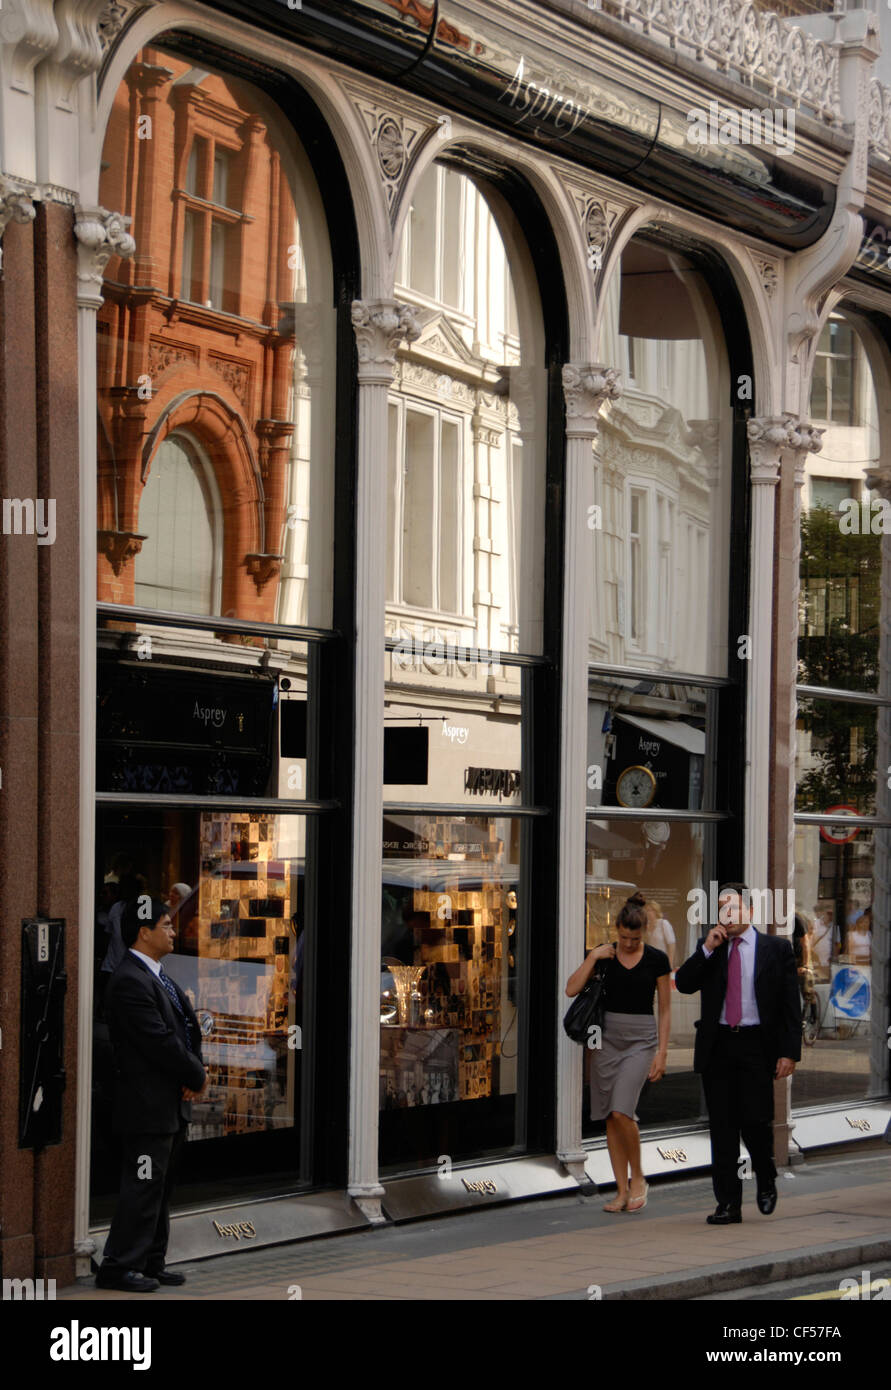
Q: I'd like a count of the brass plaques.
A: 4